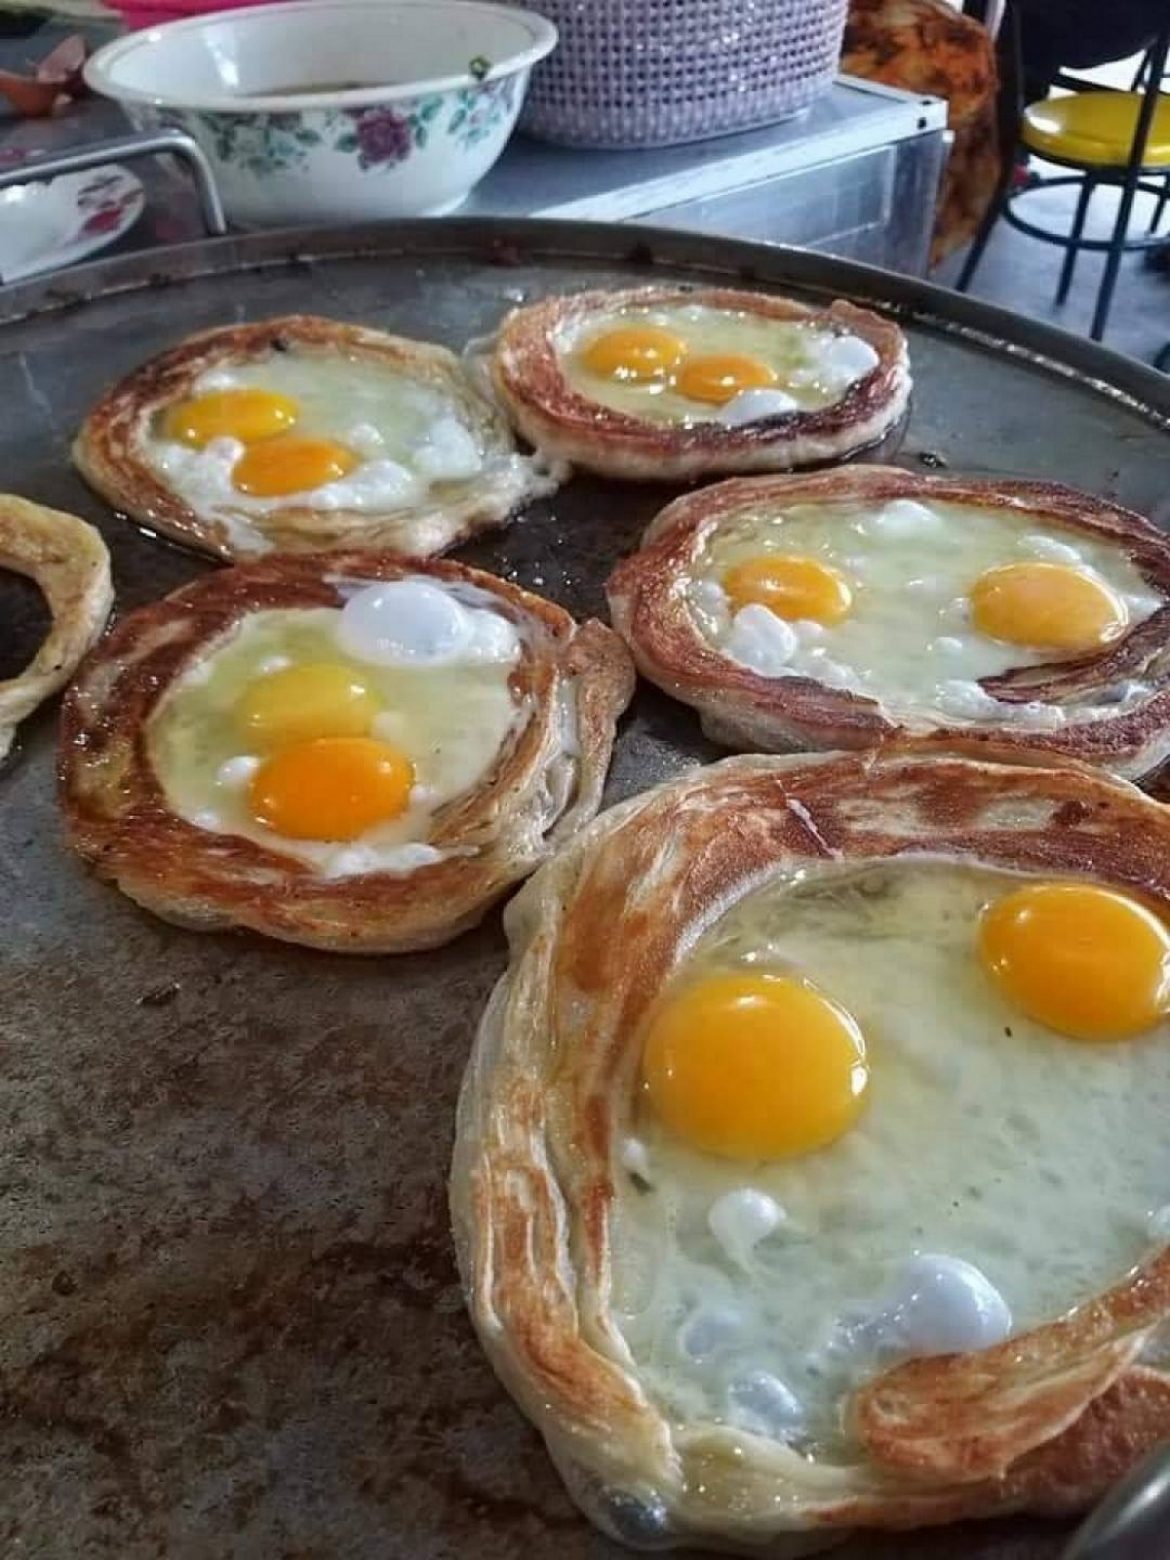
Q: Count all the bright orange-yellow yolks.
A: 10